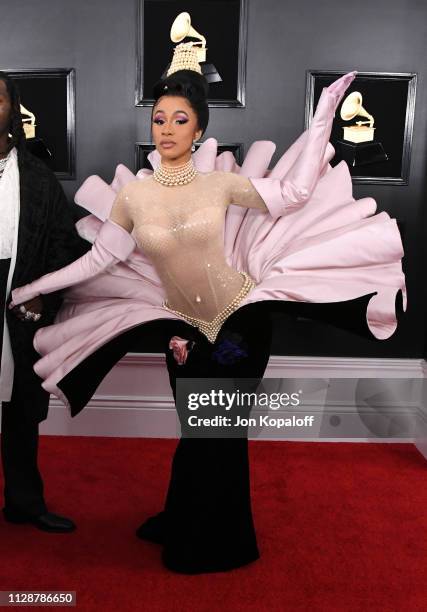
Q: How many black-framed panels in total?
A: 4